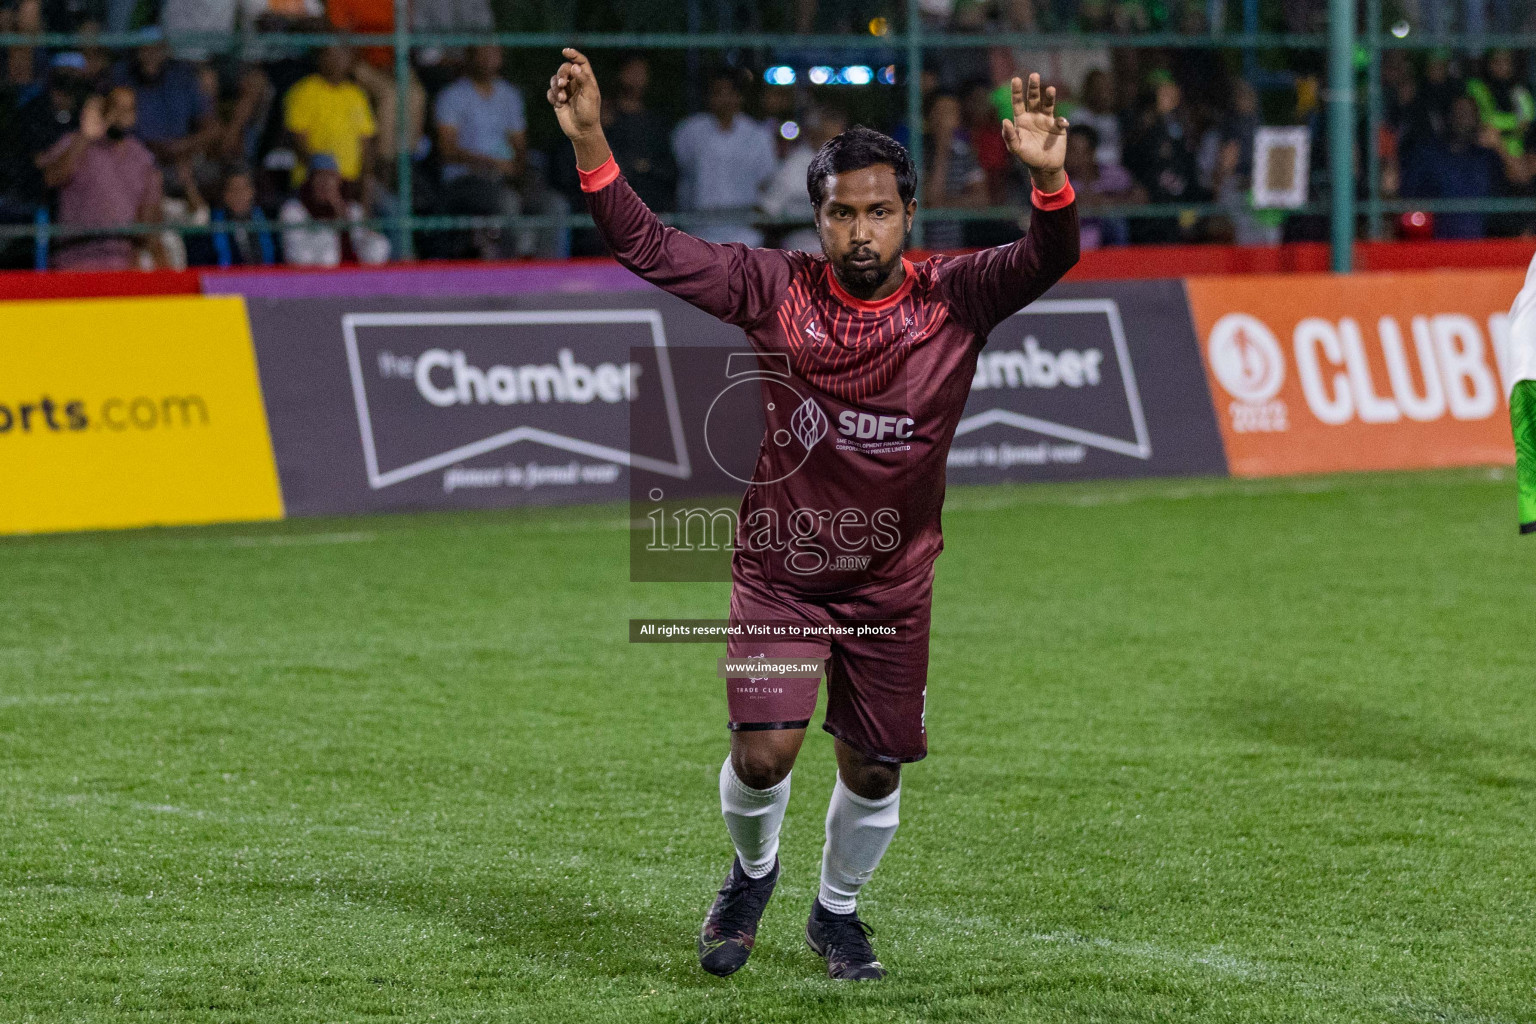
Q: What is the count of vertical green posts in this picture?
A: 4